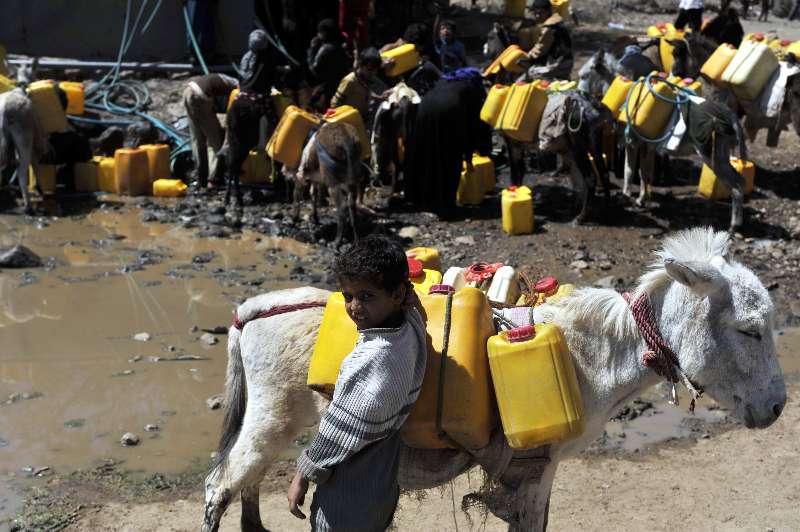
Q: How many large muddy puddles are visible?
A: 1